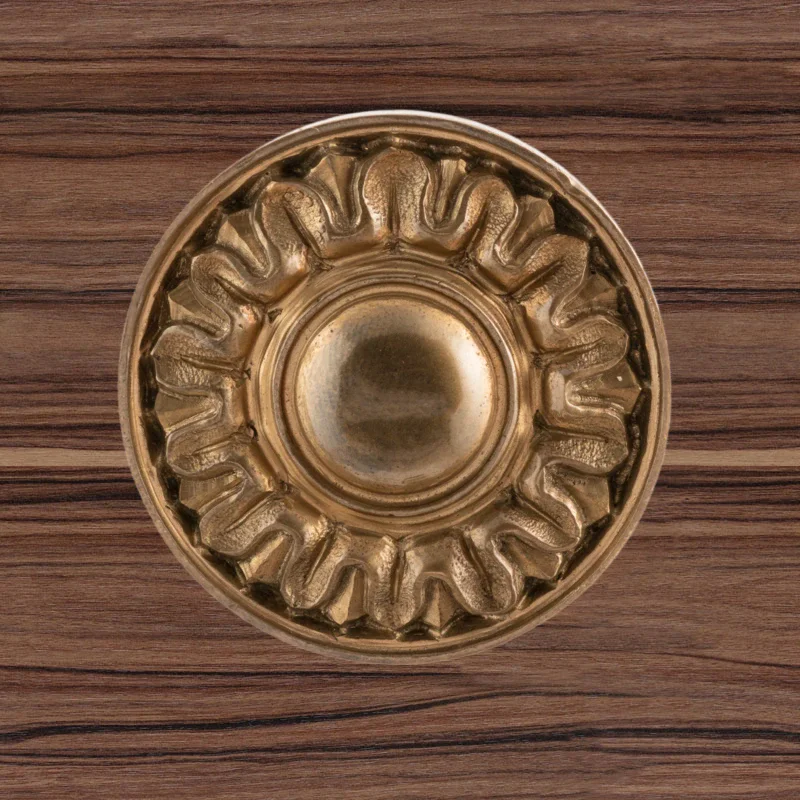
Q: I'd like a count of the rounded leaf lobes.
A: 14